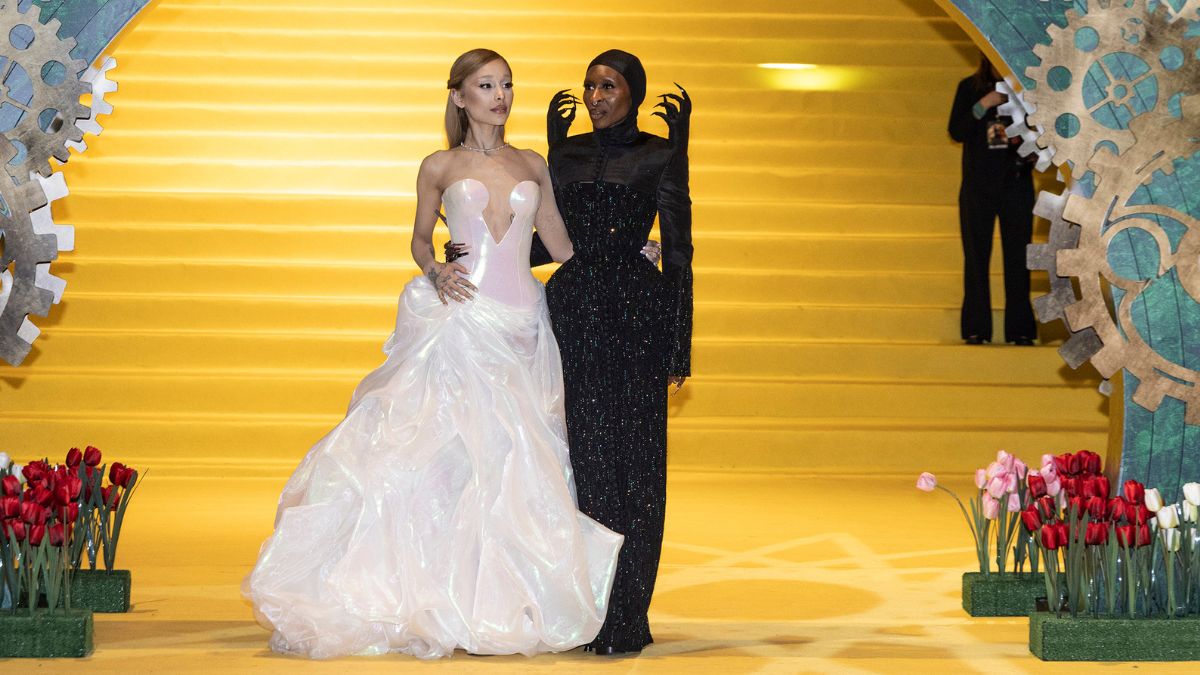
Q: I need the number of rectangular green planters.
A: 4